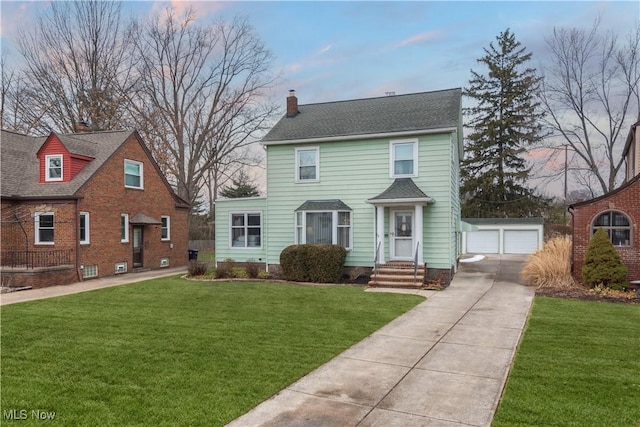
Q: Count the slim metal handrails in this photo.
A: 2